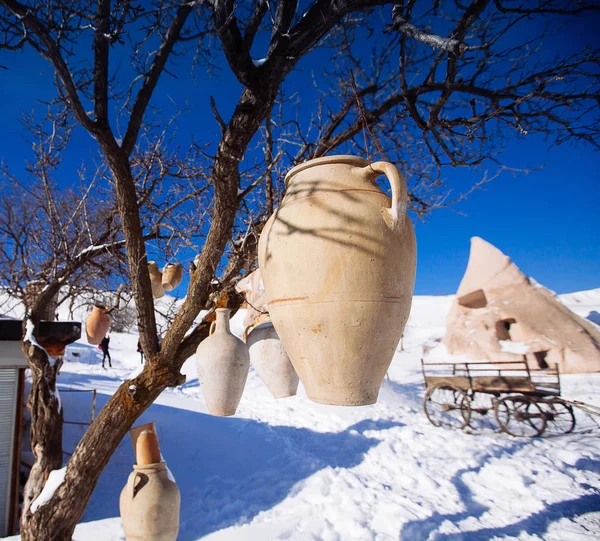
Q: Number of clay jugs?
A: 7